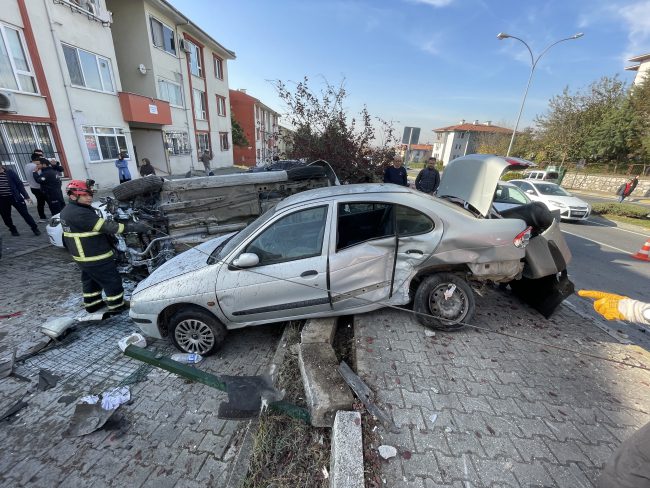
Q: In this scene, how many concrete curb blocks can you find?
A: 3